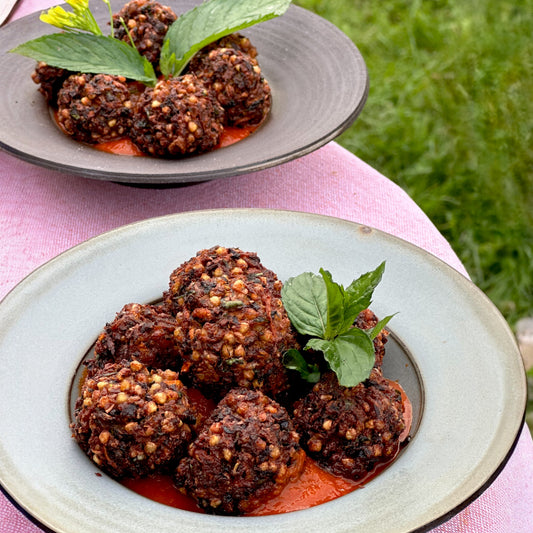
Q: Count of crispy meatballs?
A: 12